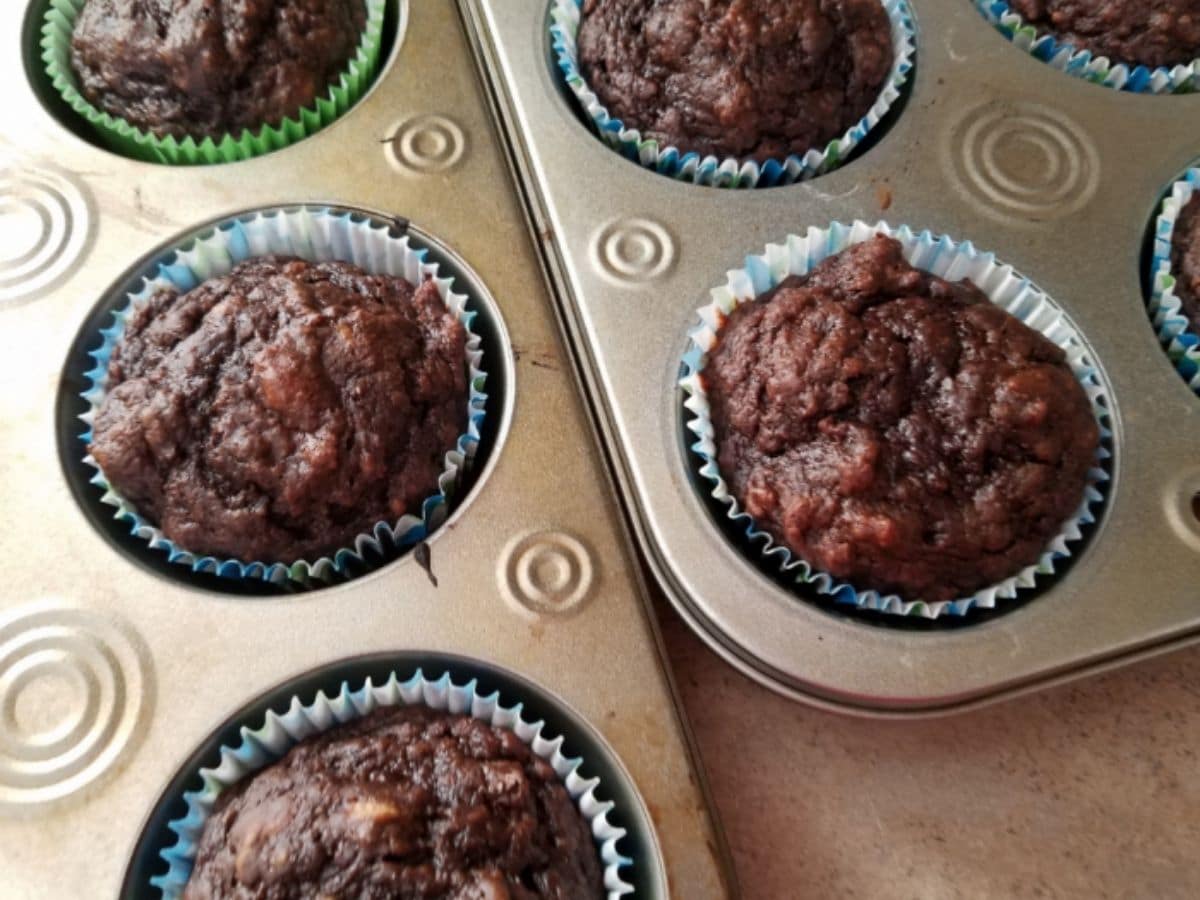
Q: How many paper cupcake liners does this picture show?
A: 7